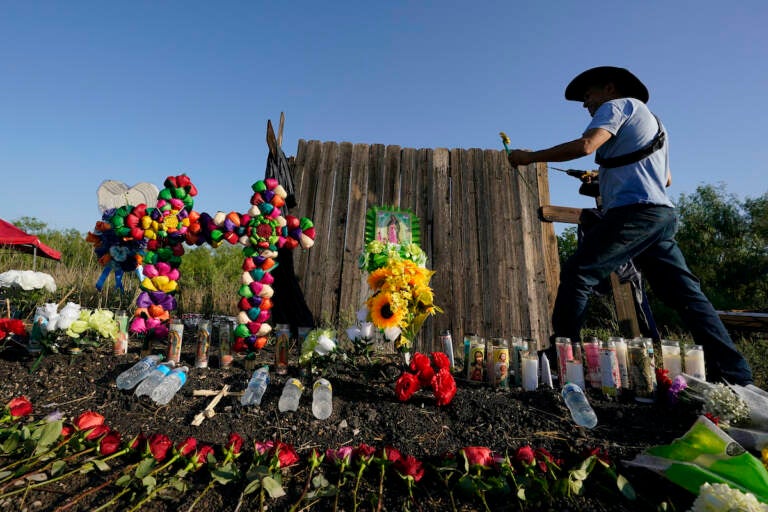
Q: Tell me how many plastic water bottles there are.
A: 7